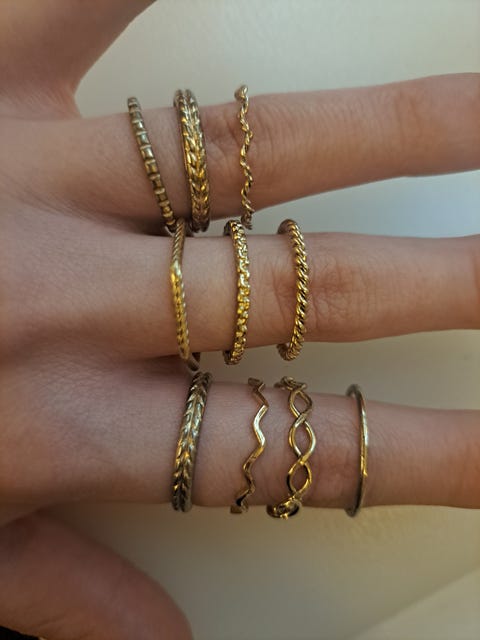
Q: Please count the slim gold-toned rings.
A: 10